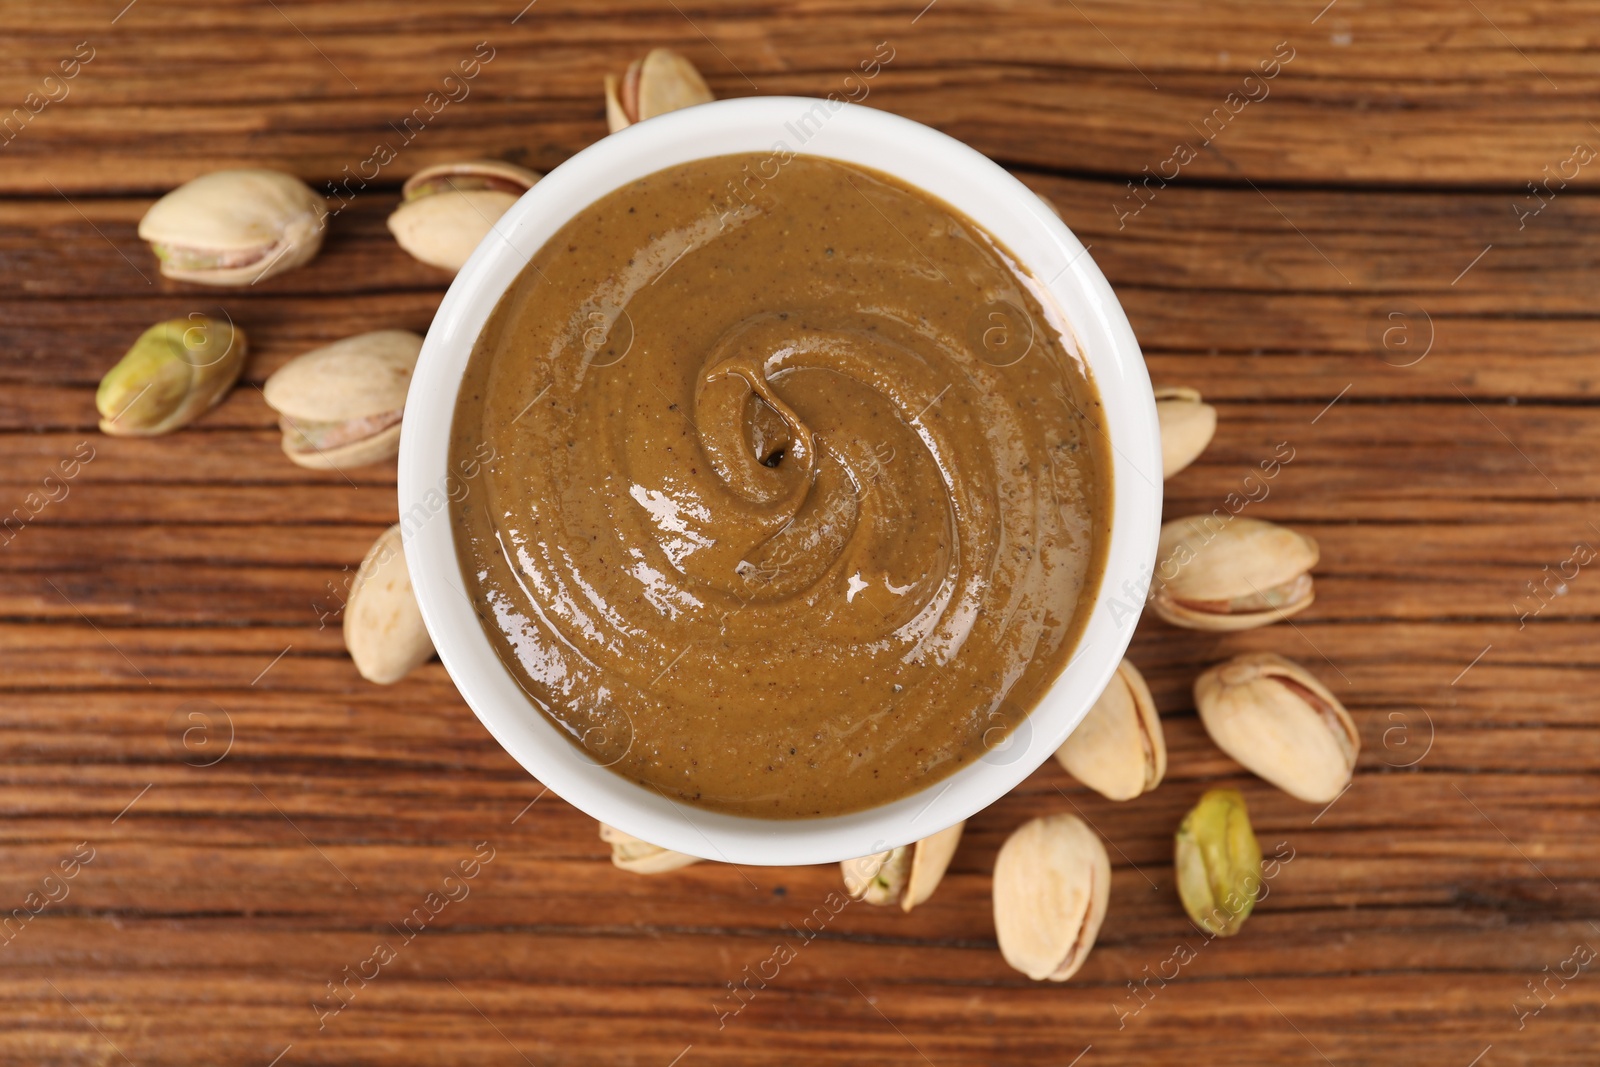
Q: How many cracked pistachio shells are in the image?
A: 12